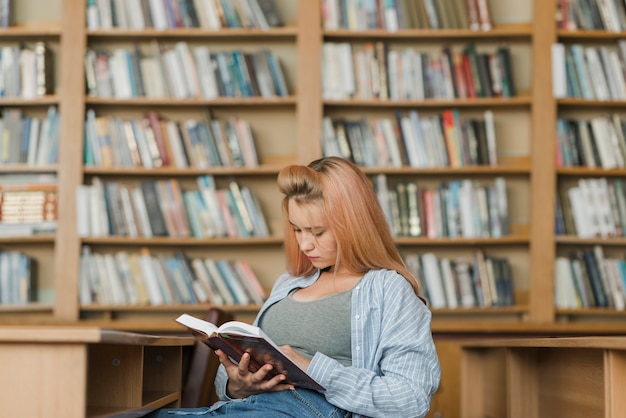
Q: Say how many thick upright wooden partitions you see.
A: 3